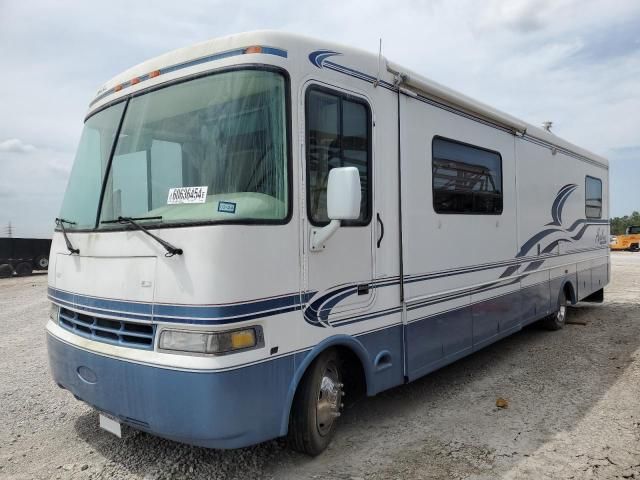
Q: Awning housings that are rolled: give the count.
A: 1